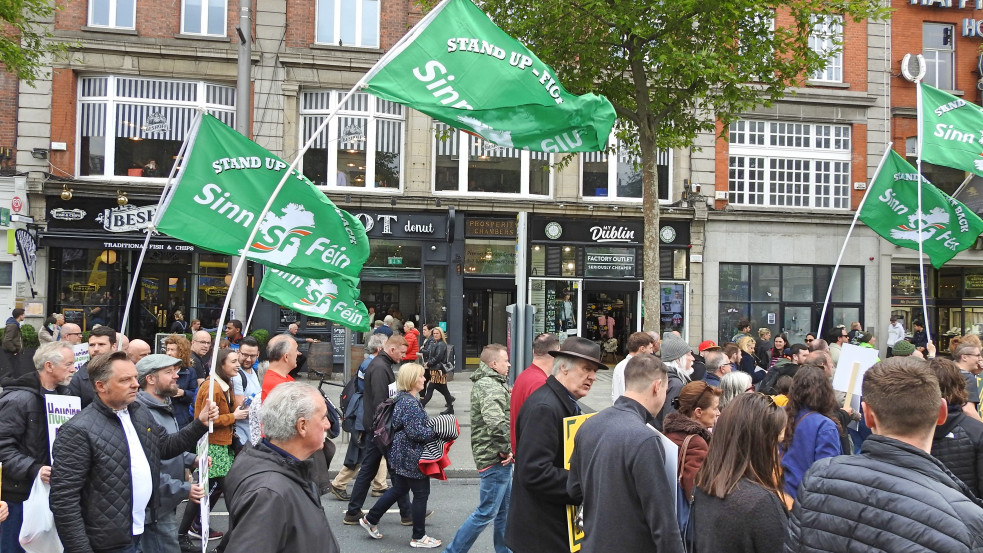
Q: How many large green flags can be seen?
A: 5